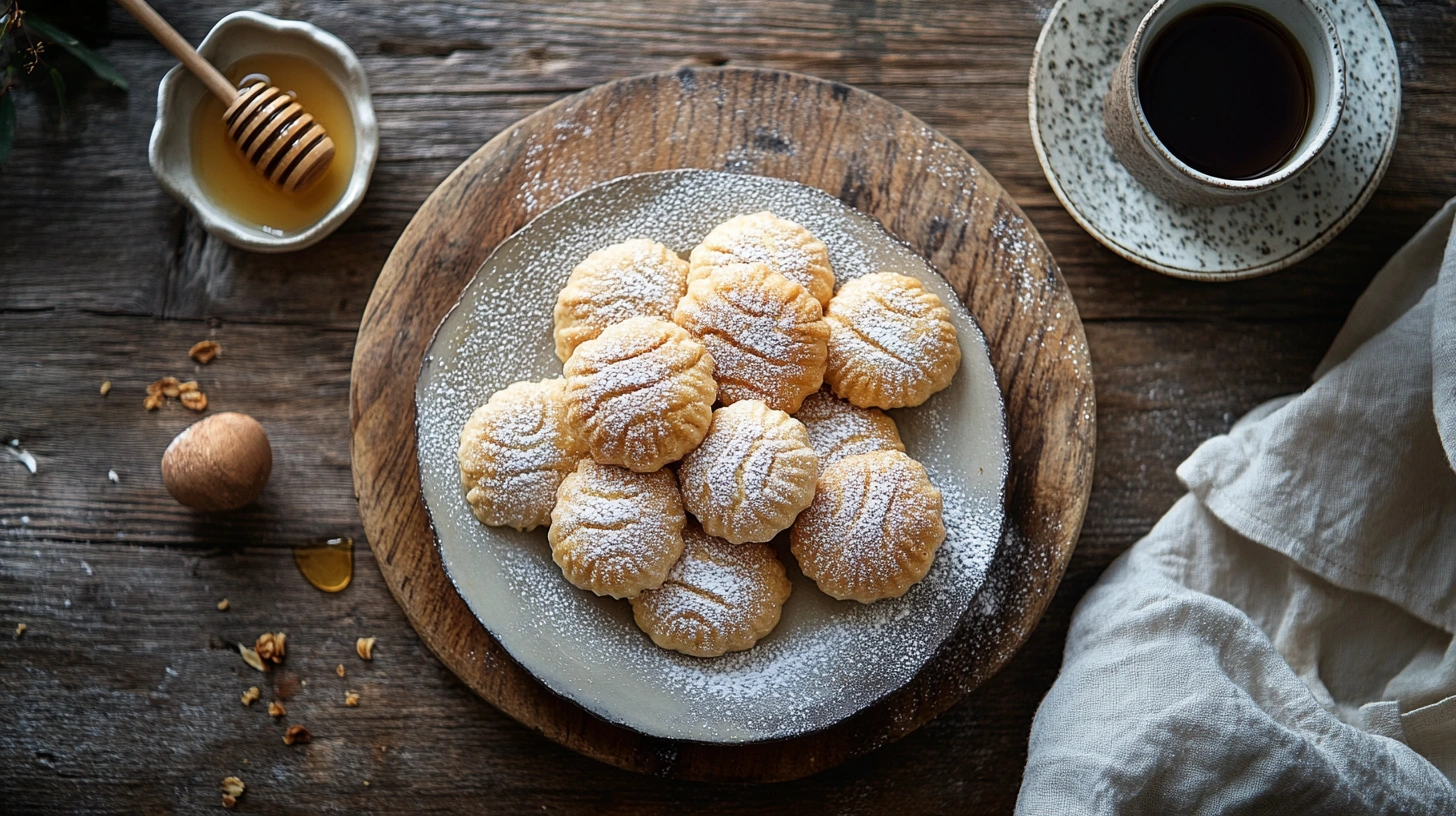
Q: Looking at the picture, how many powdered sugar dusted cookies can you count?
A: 11